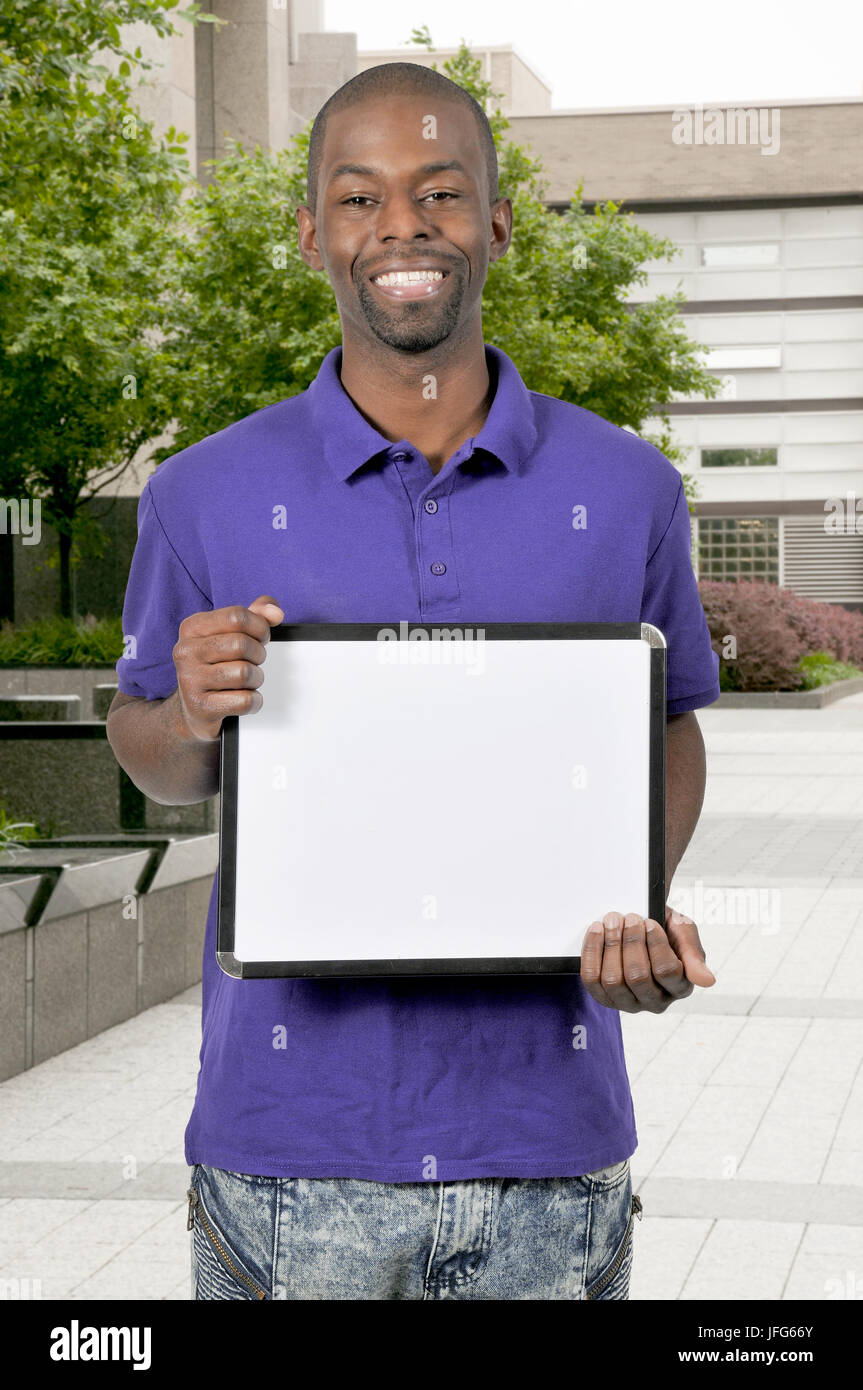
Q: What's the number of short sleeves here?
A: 2